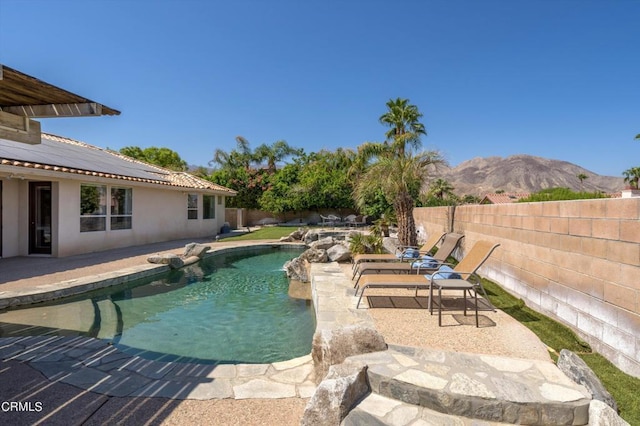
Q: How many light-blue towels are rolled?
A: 3